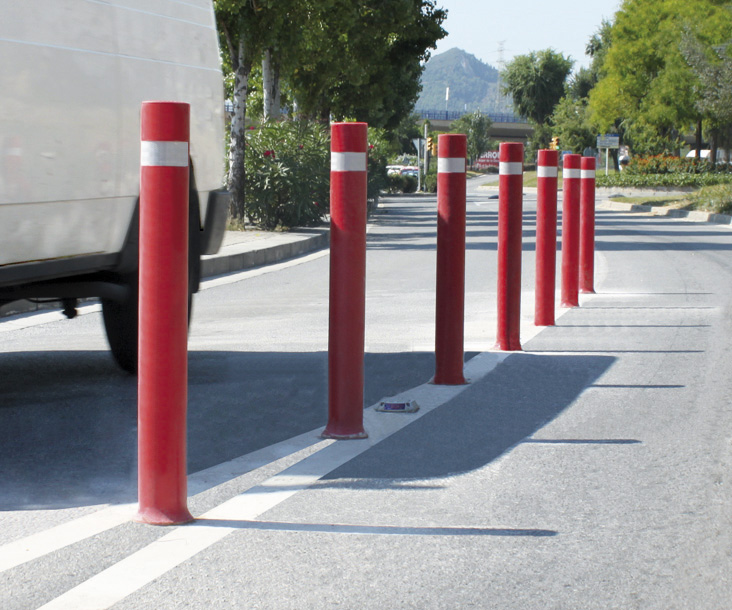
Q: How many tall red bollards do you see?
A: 7